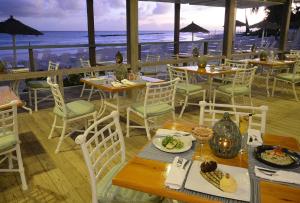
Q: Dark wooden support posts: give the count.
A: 5